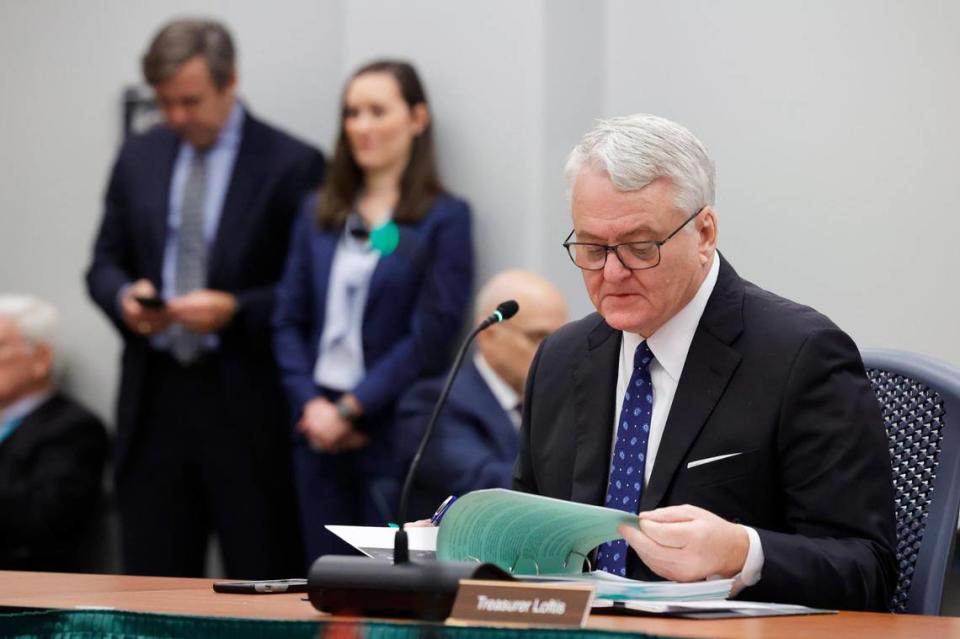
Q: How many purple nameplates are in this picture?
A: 0